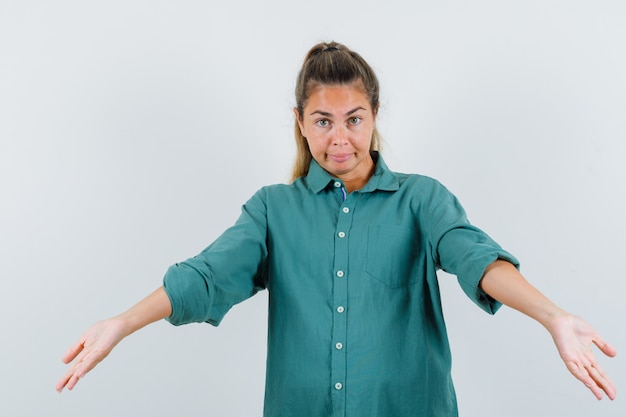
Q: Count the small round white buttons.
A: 7